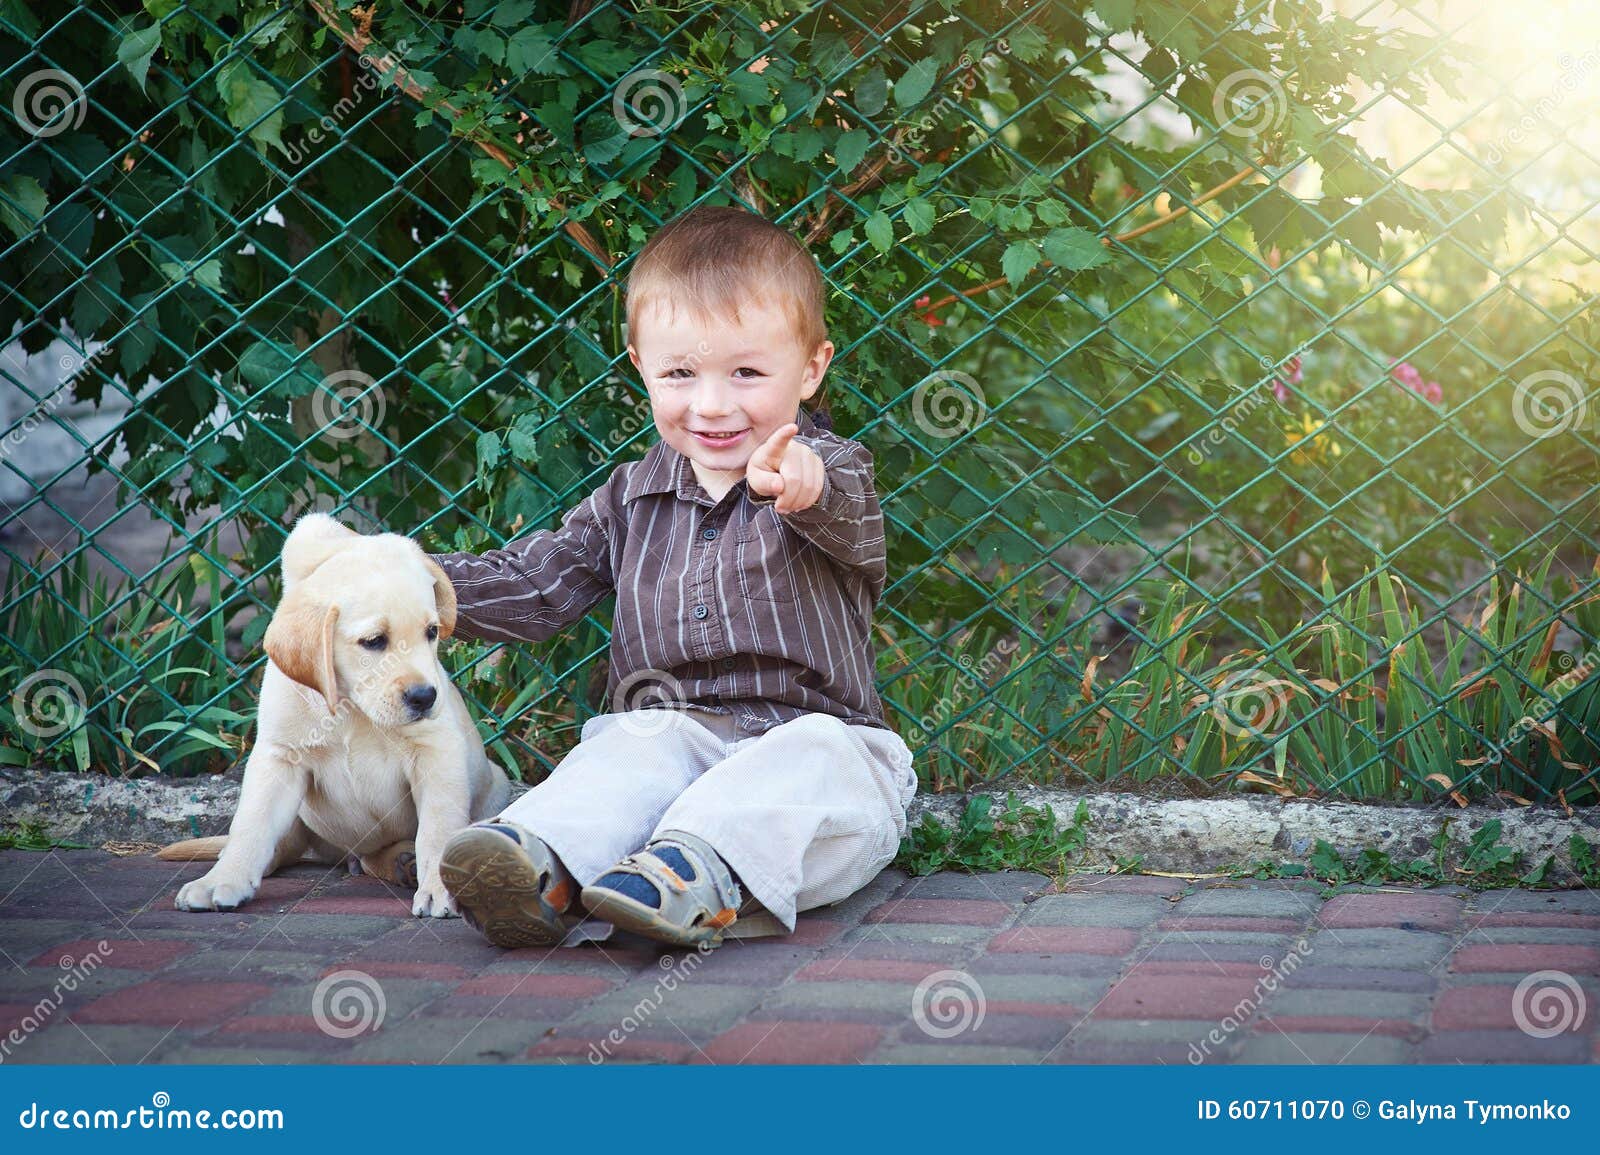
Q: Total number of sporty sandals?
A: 2